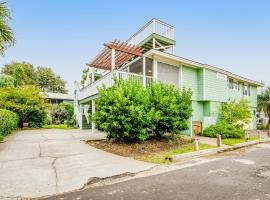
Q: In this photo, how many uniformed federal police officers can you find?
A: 0